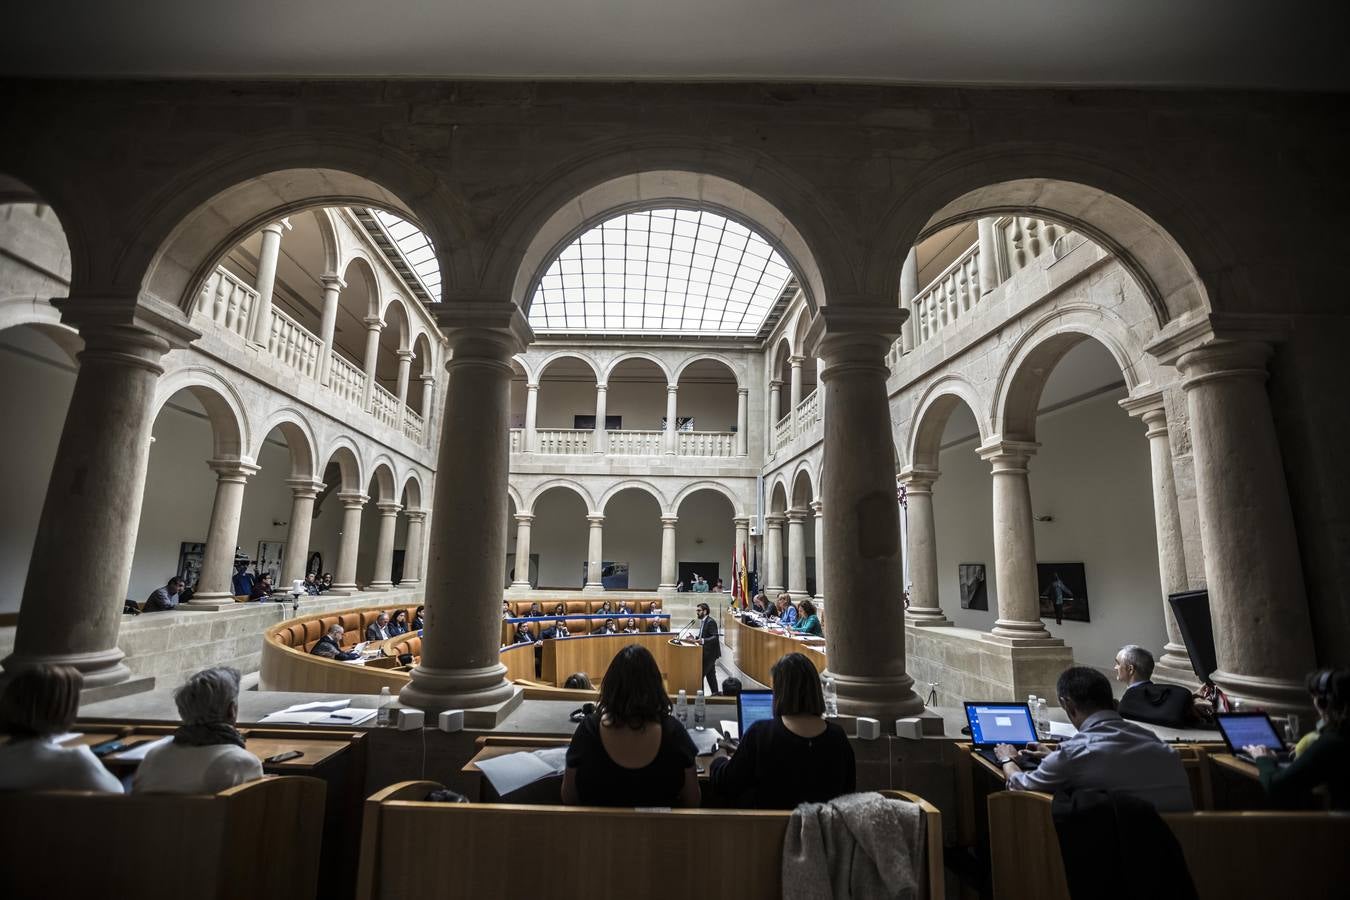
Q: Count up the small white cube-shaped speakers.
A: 4